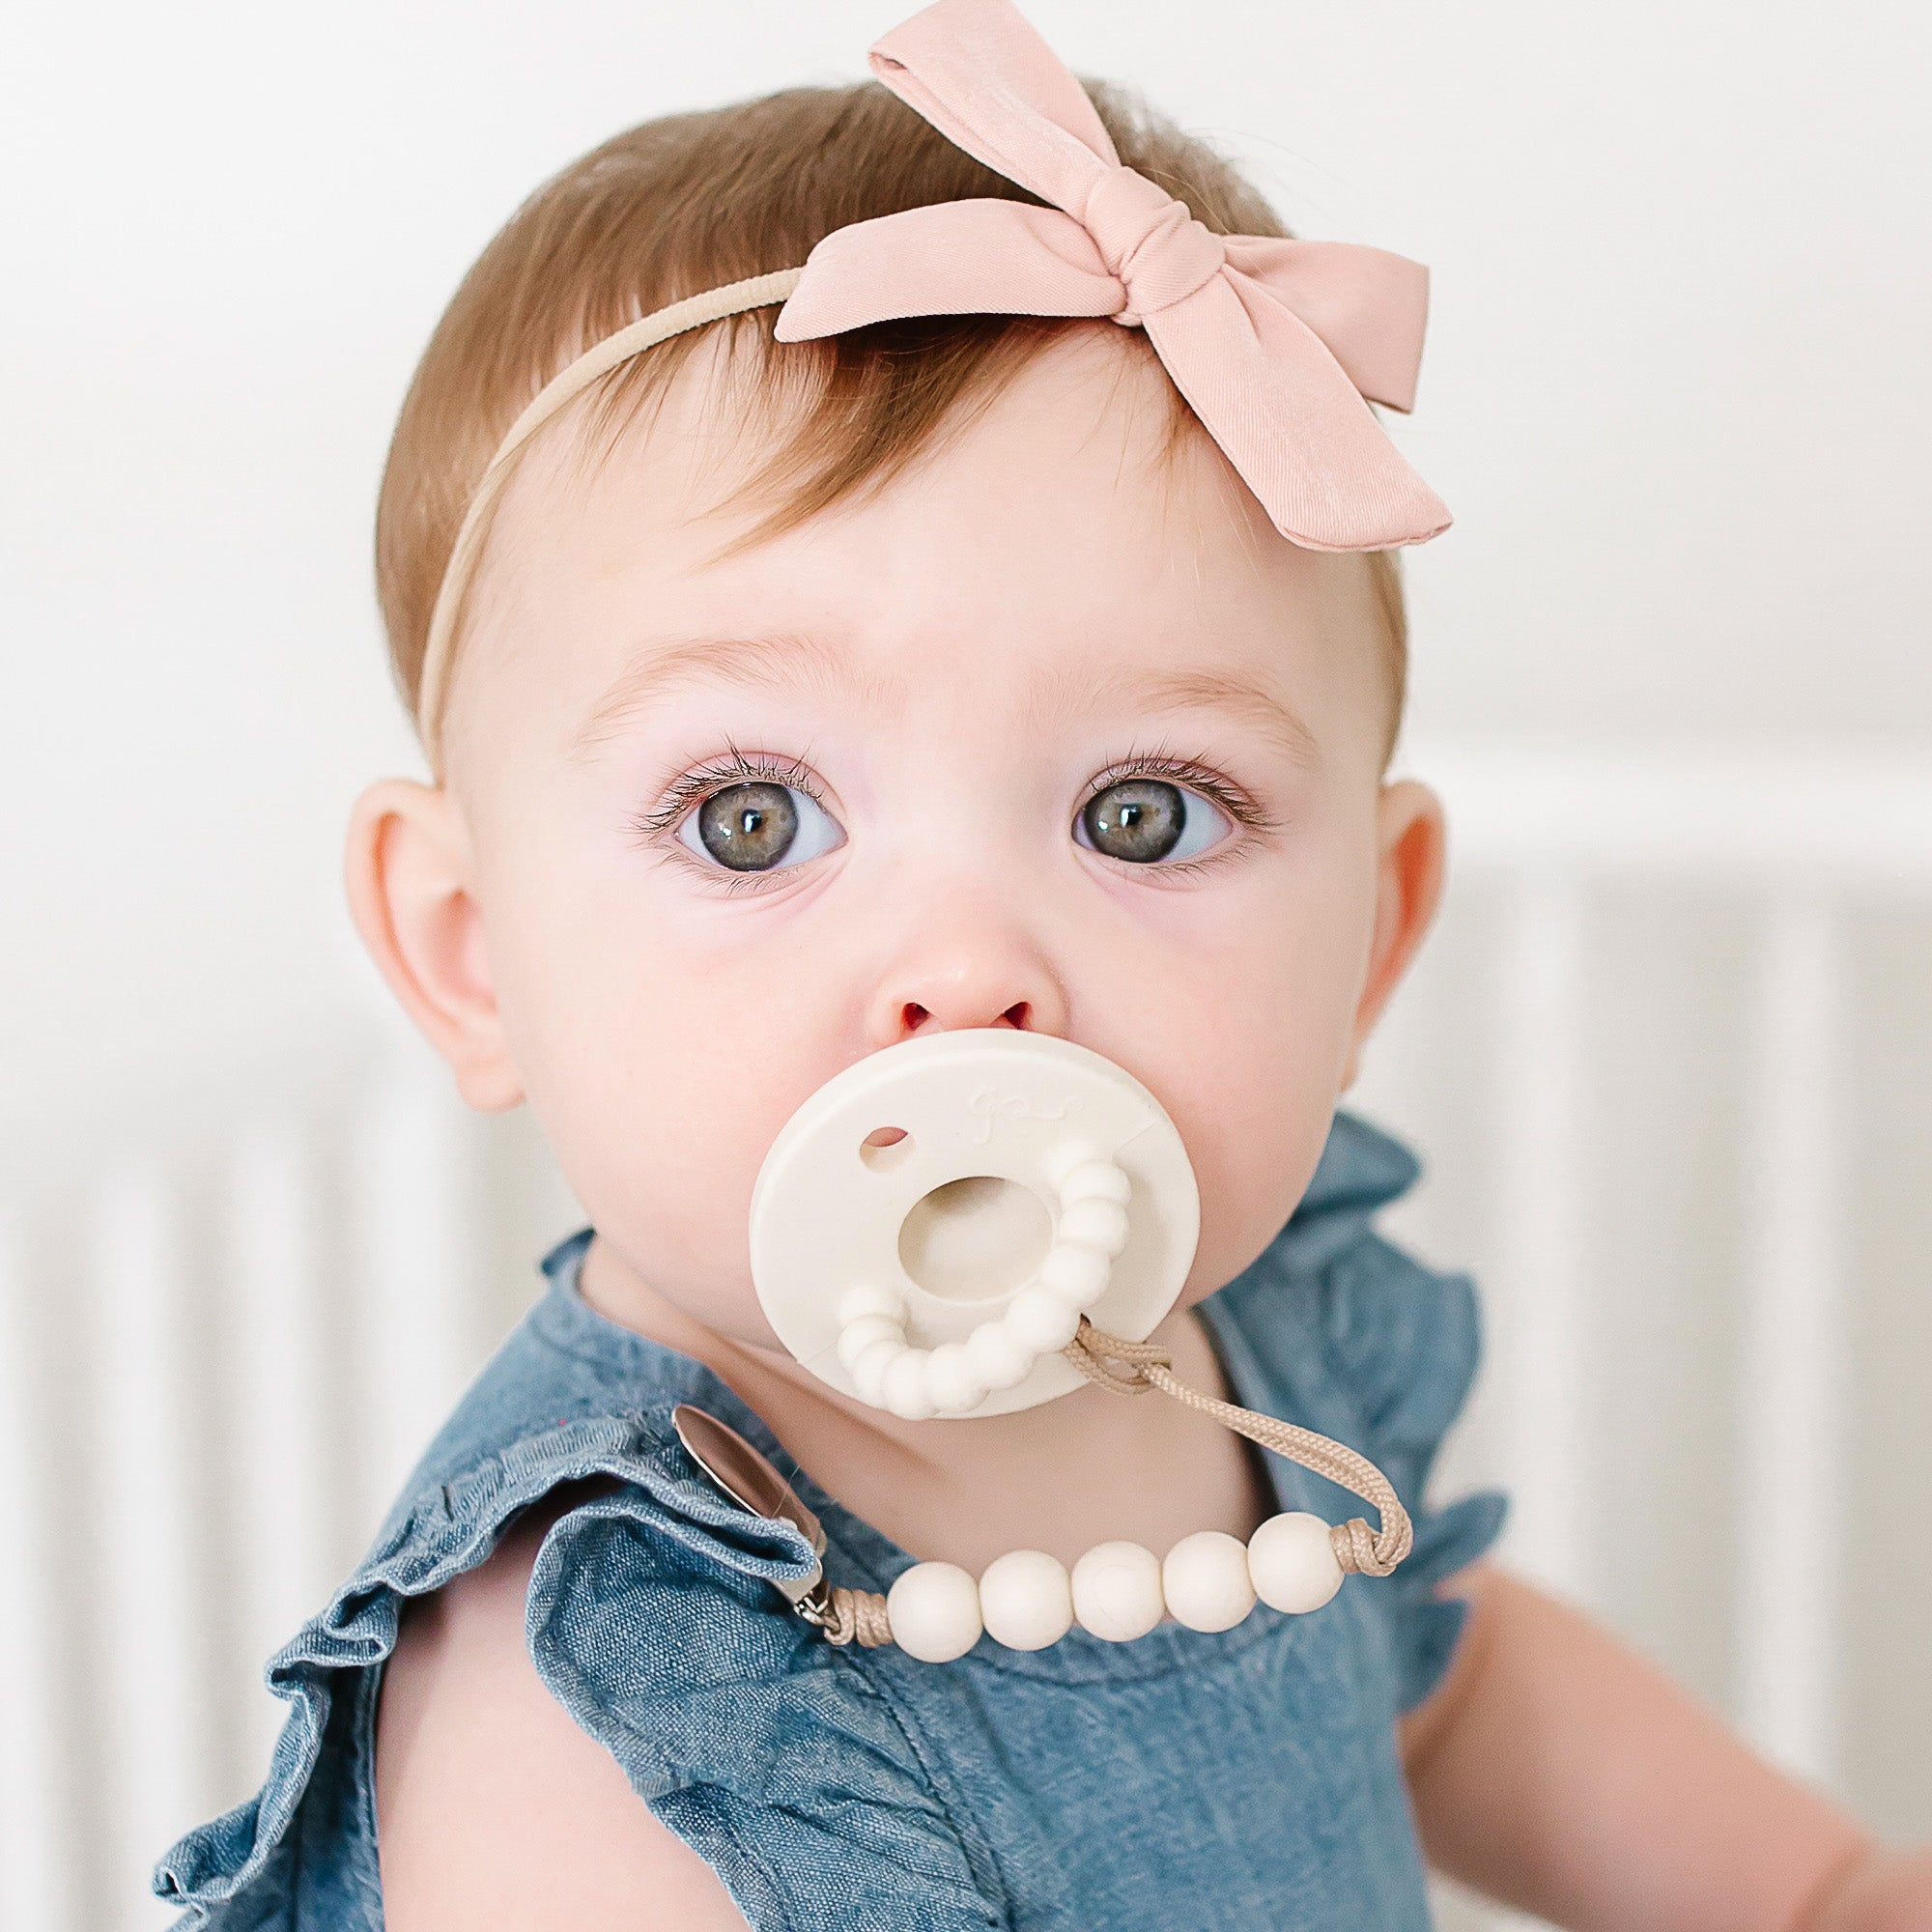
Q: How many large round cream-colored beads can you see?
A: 5